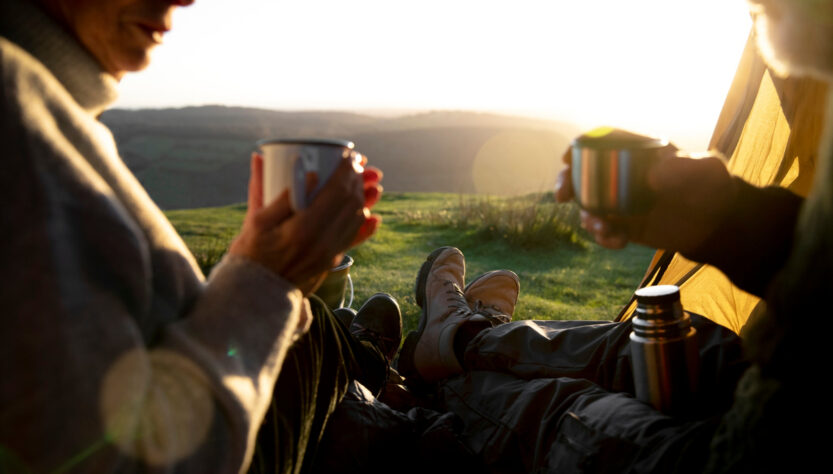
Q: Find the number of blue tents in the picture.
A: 0